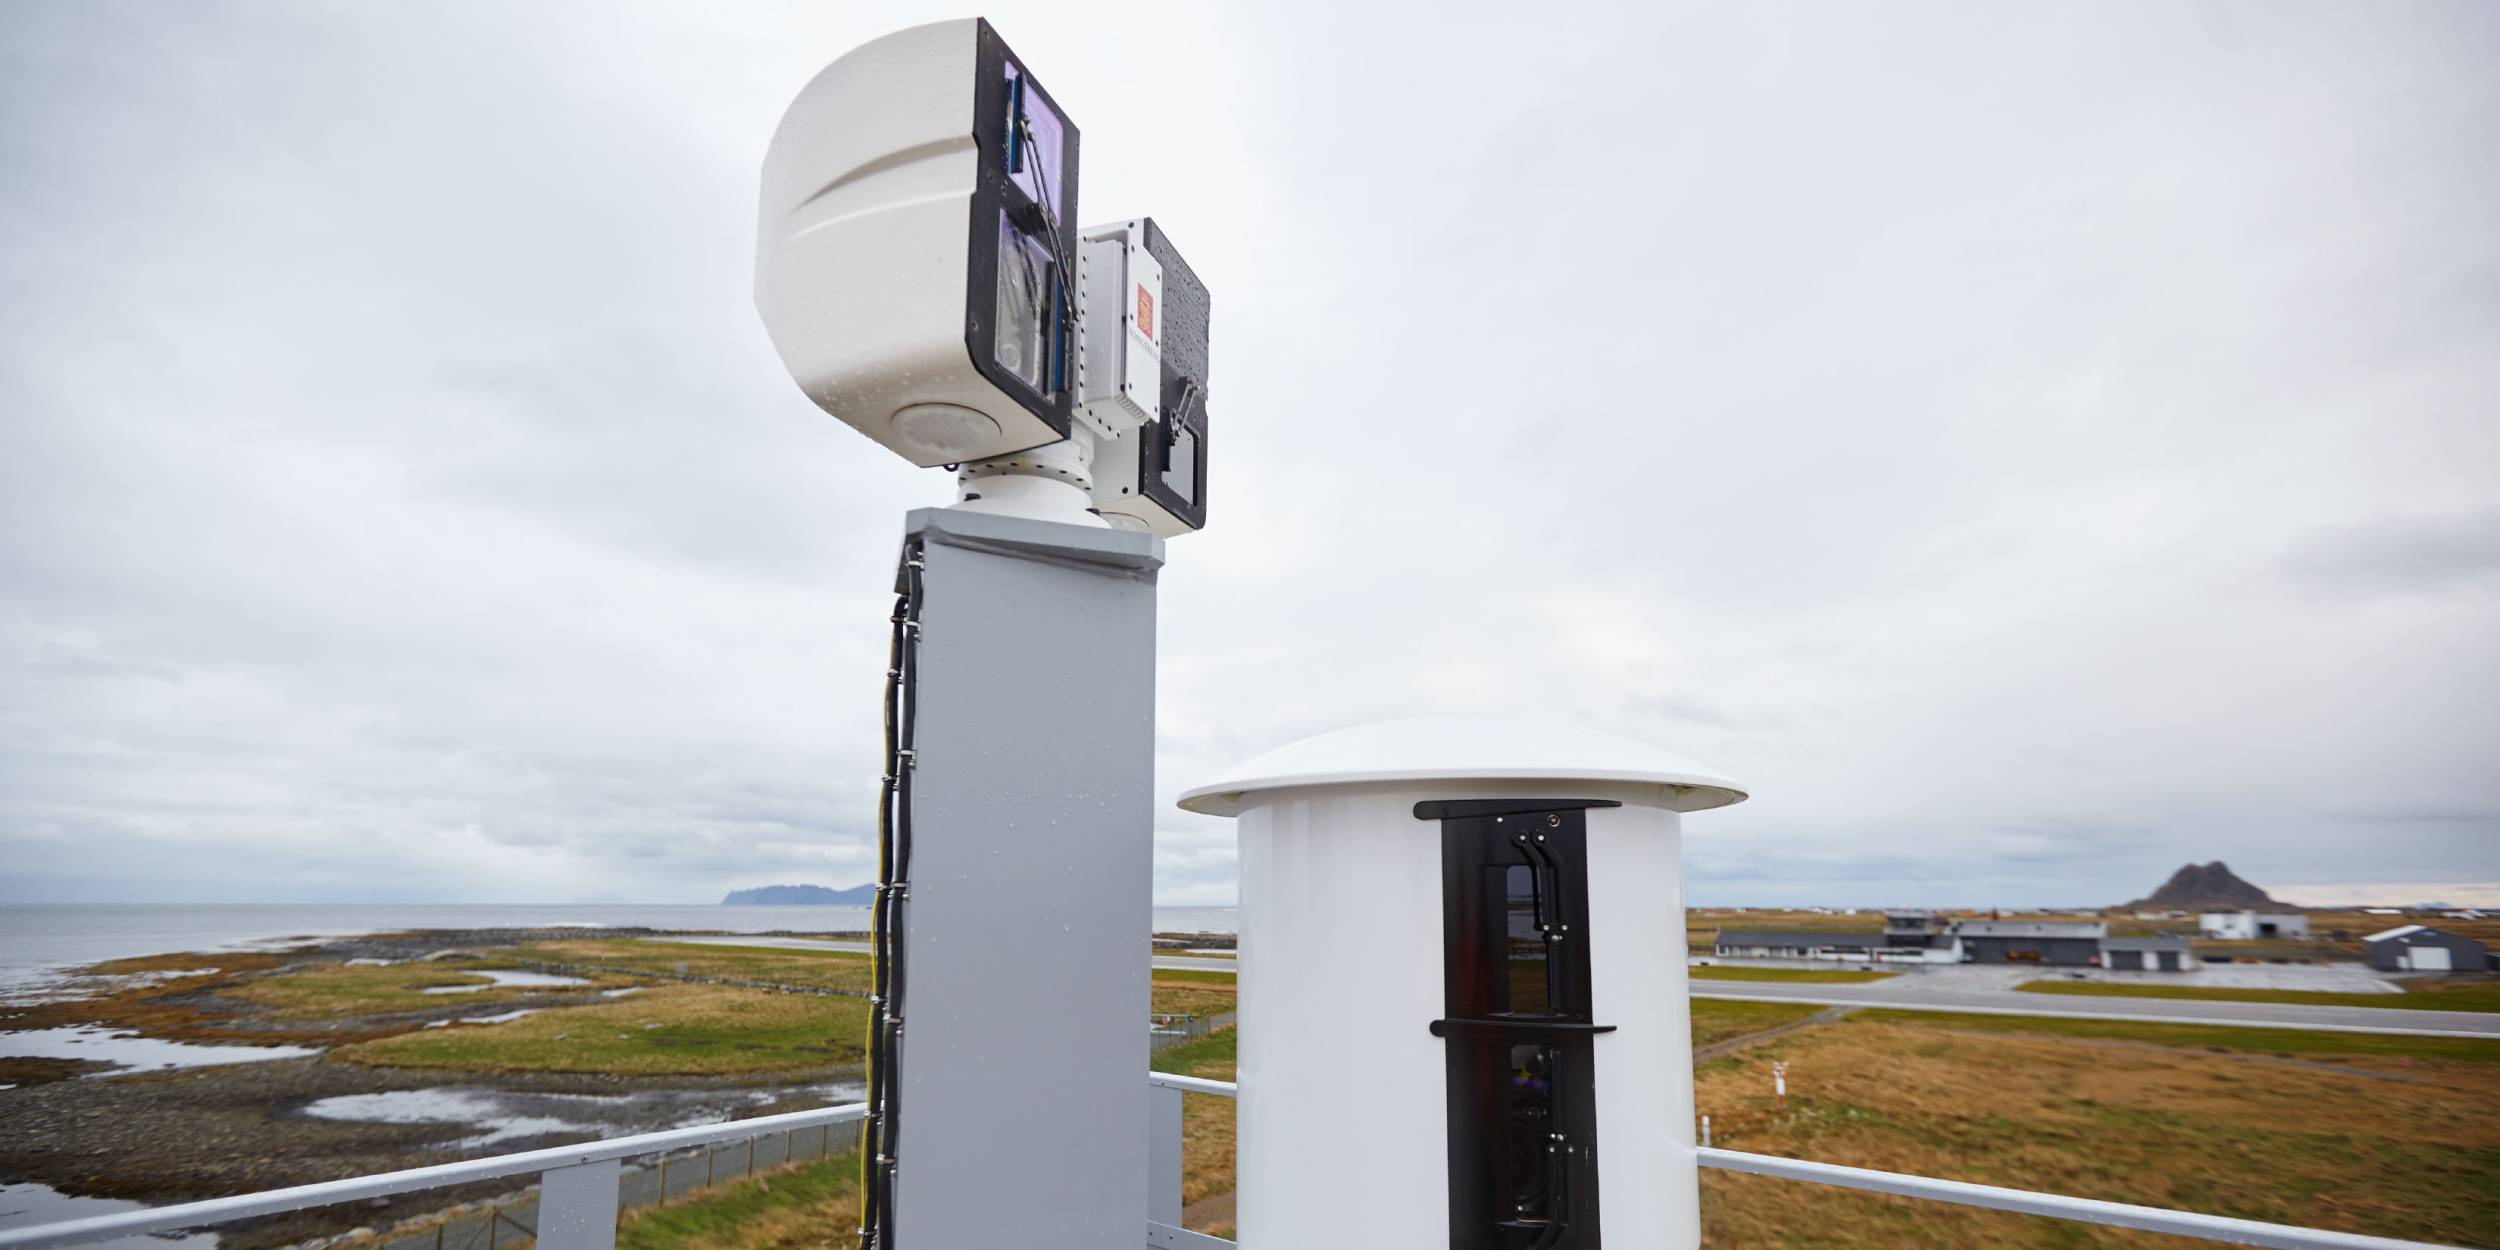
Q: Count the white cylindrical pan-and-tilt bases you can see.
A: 1